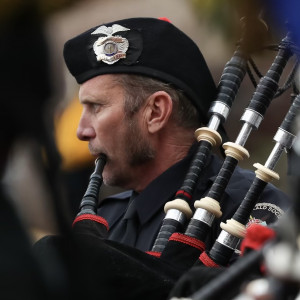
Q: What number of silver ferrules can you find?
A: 6